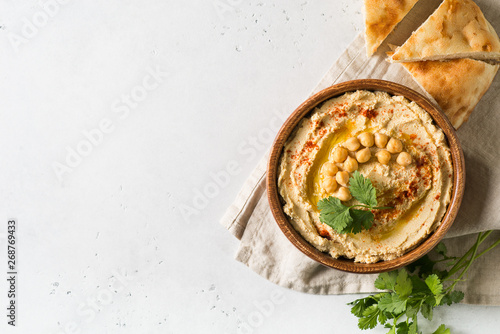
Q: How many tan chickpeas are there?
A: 13